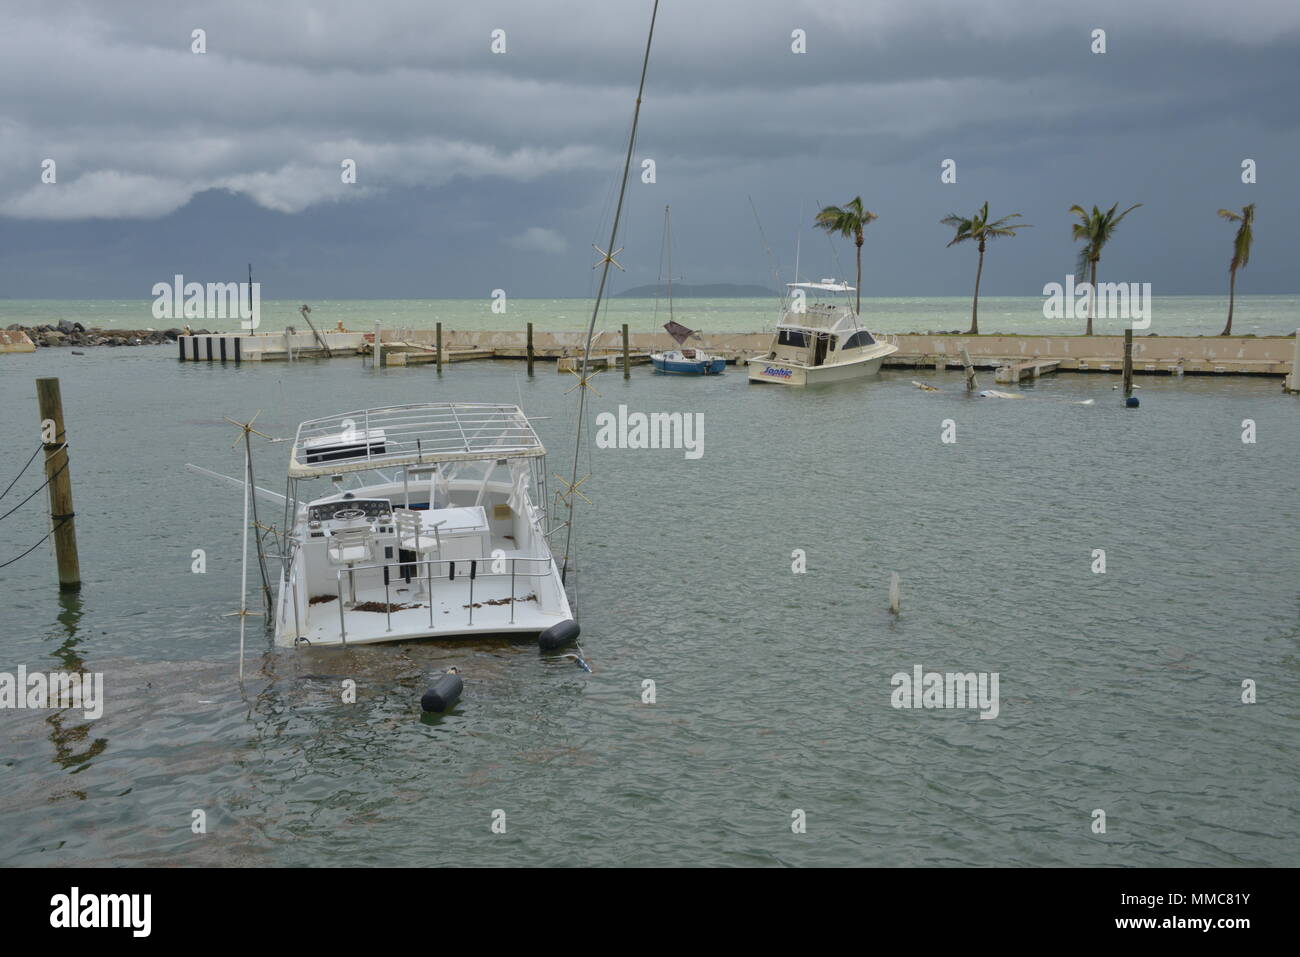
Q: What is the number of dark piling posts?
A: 5